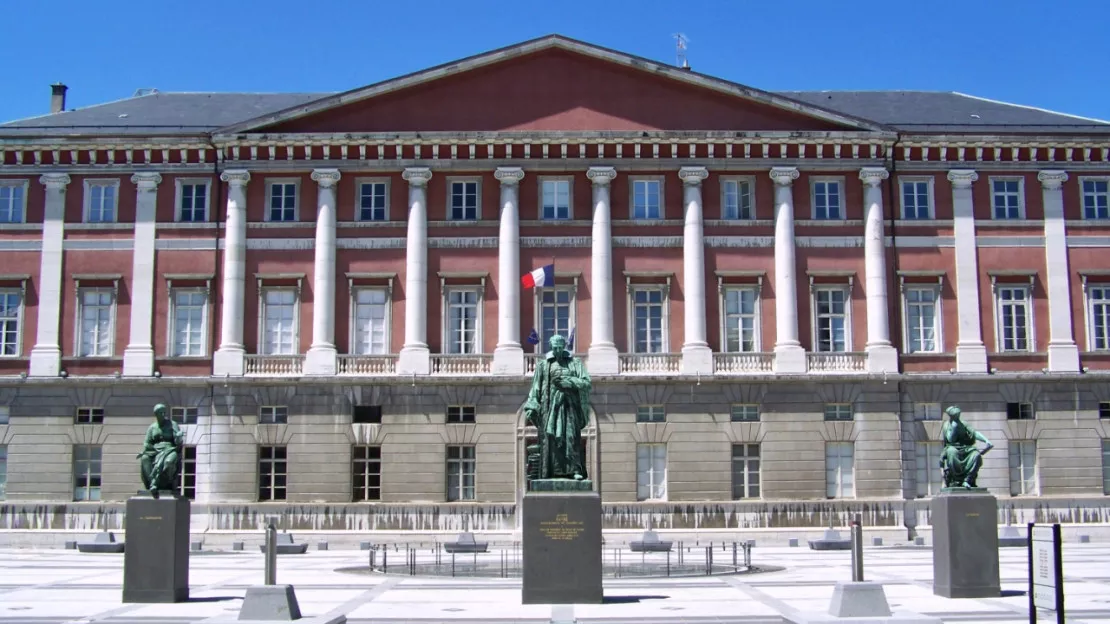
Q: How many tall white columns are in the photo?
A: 12